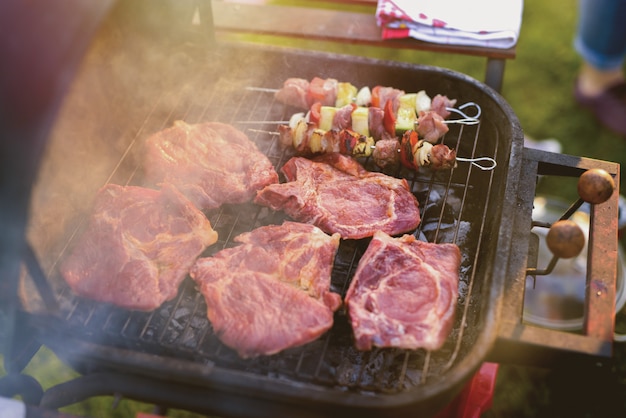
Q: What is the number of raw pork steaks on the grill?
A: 5